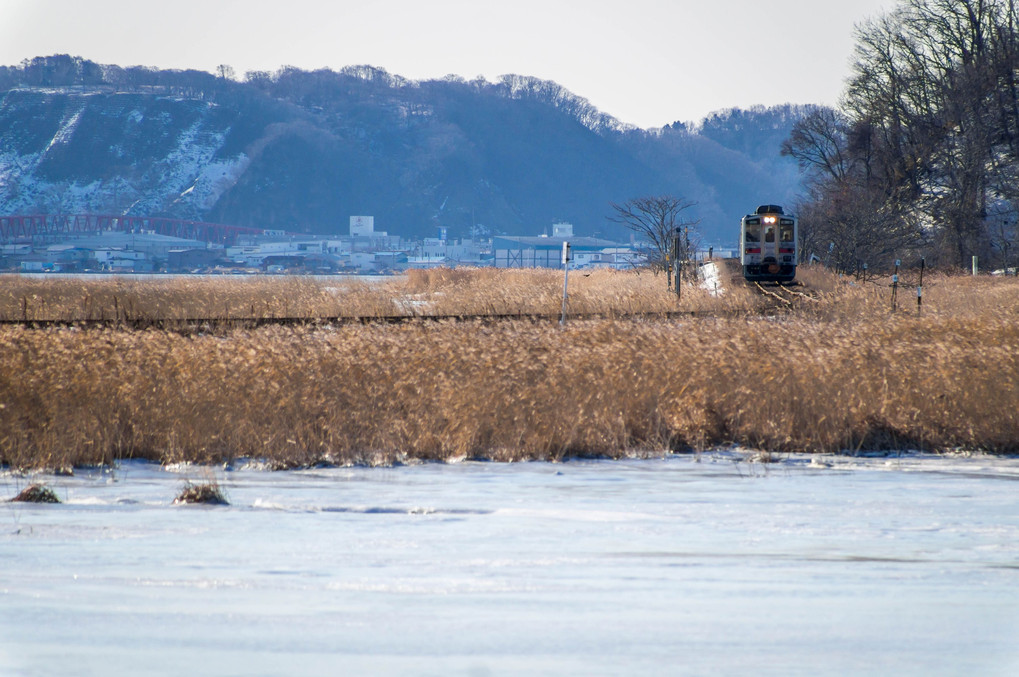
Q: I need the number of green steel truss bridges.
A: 0